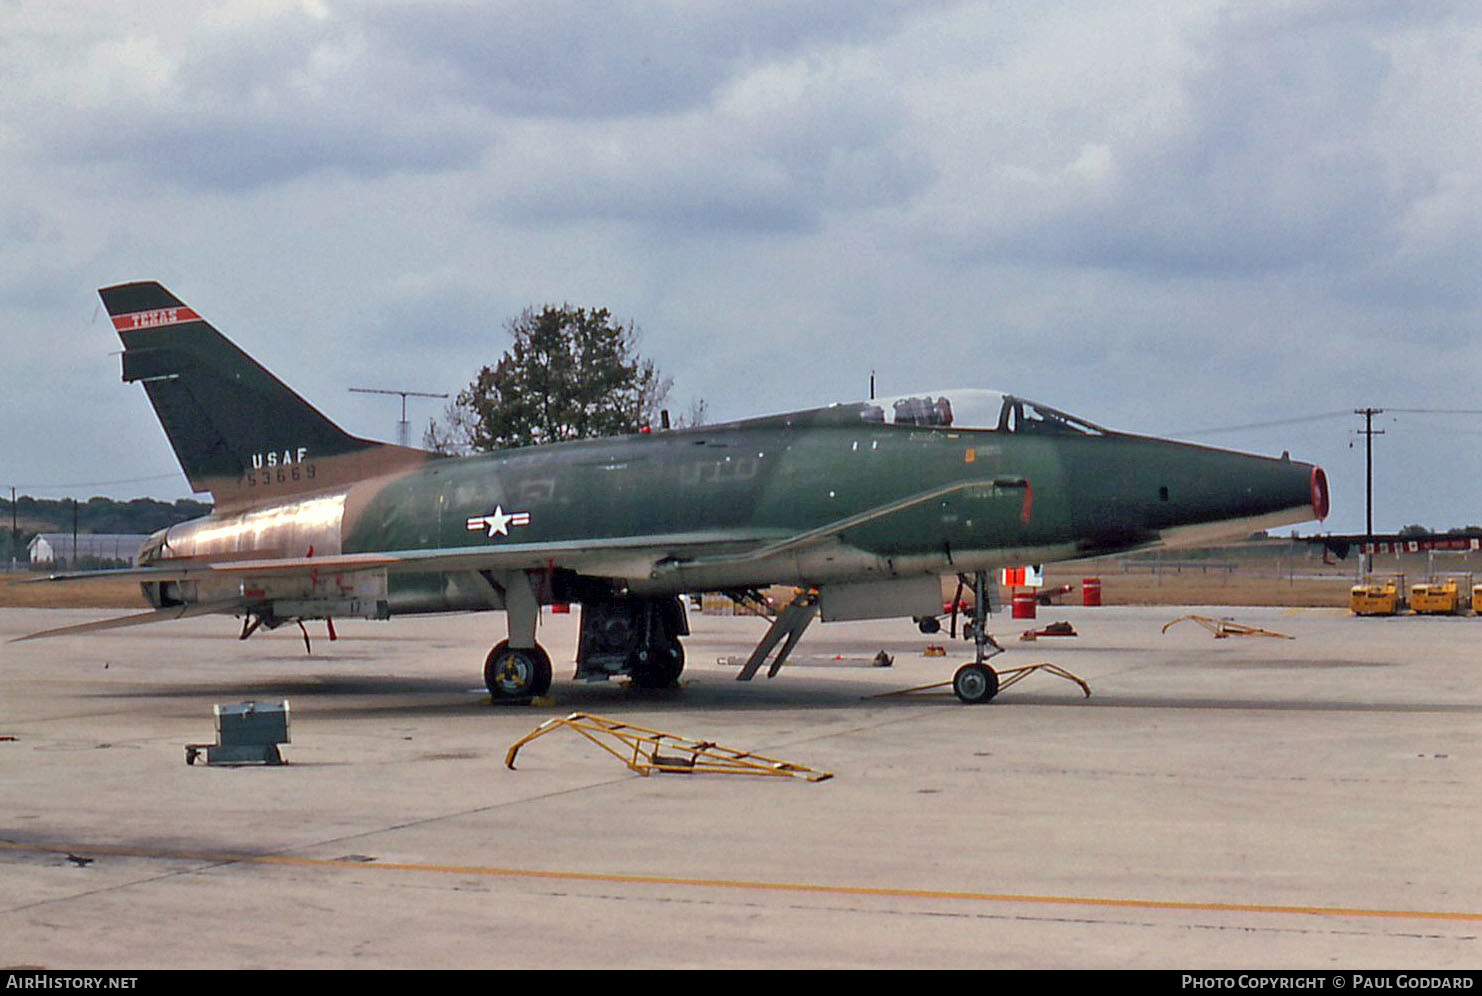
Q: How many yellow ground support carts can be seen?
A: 3